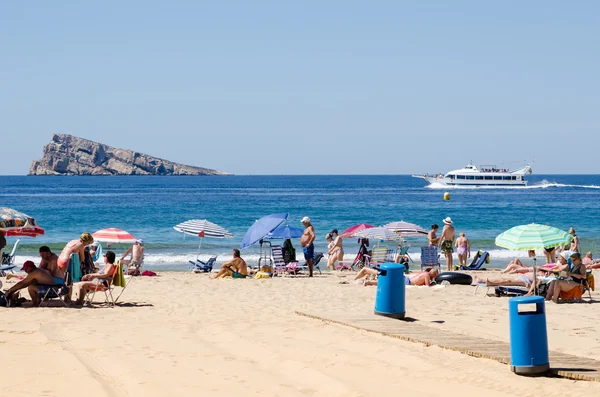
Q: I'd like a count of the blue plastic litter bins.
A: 2